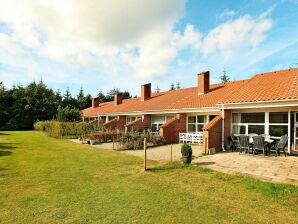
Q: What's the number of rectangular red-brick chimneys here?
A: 4